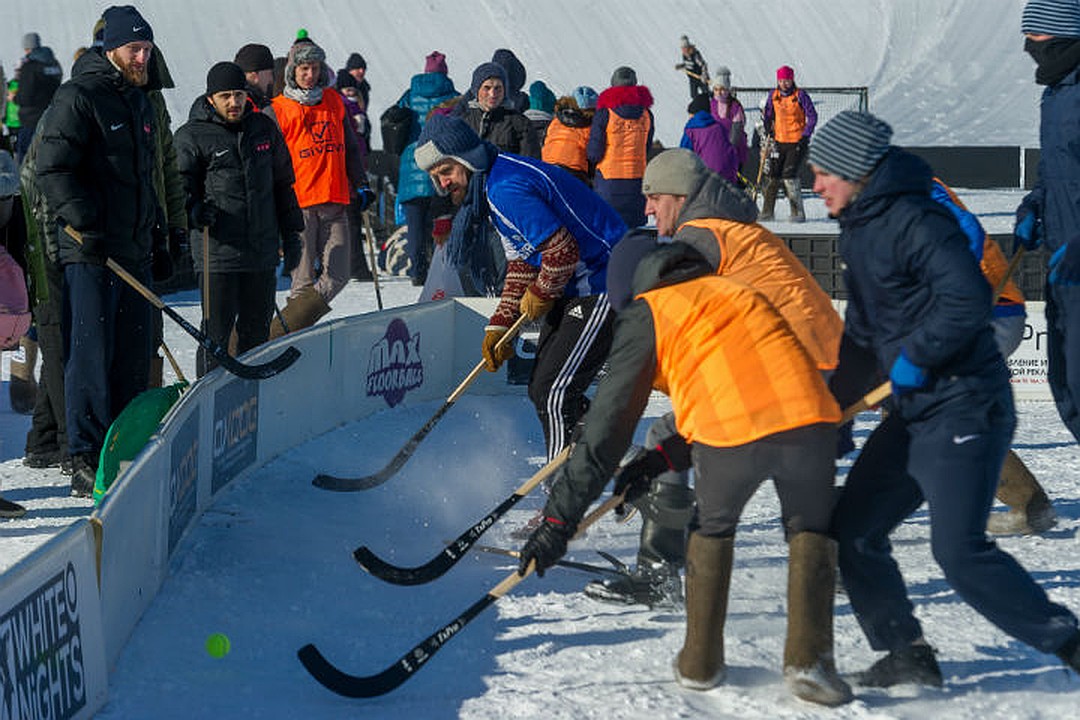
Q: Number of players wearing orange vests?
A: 7